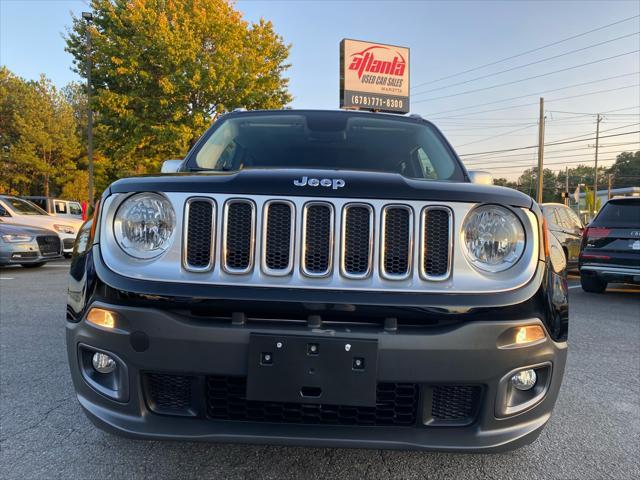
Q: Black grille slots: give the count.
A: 7